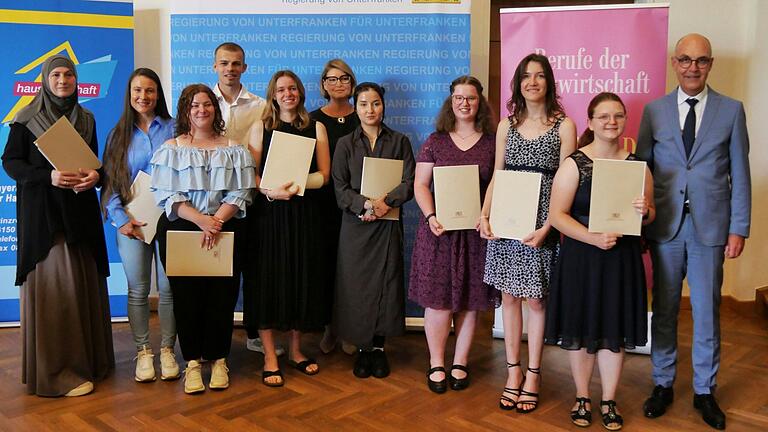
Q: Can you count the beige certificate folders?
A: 8